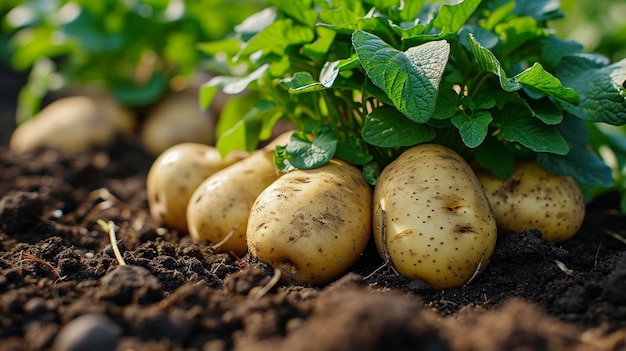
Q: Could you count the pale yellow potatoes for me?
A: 7